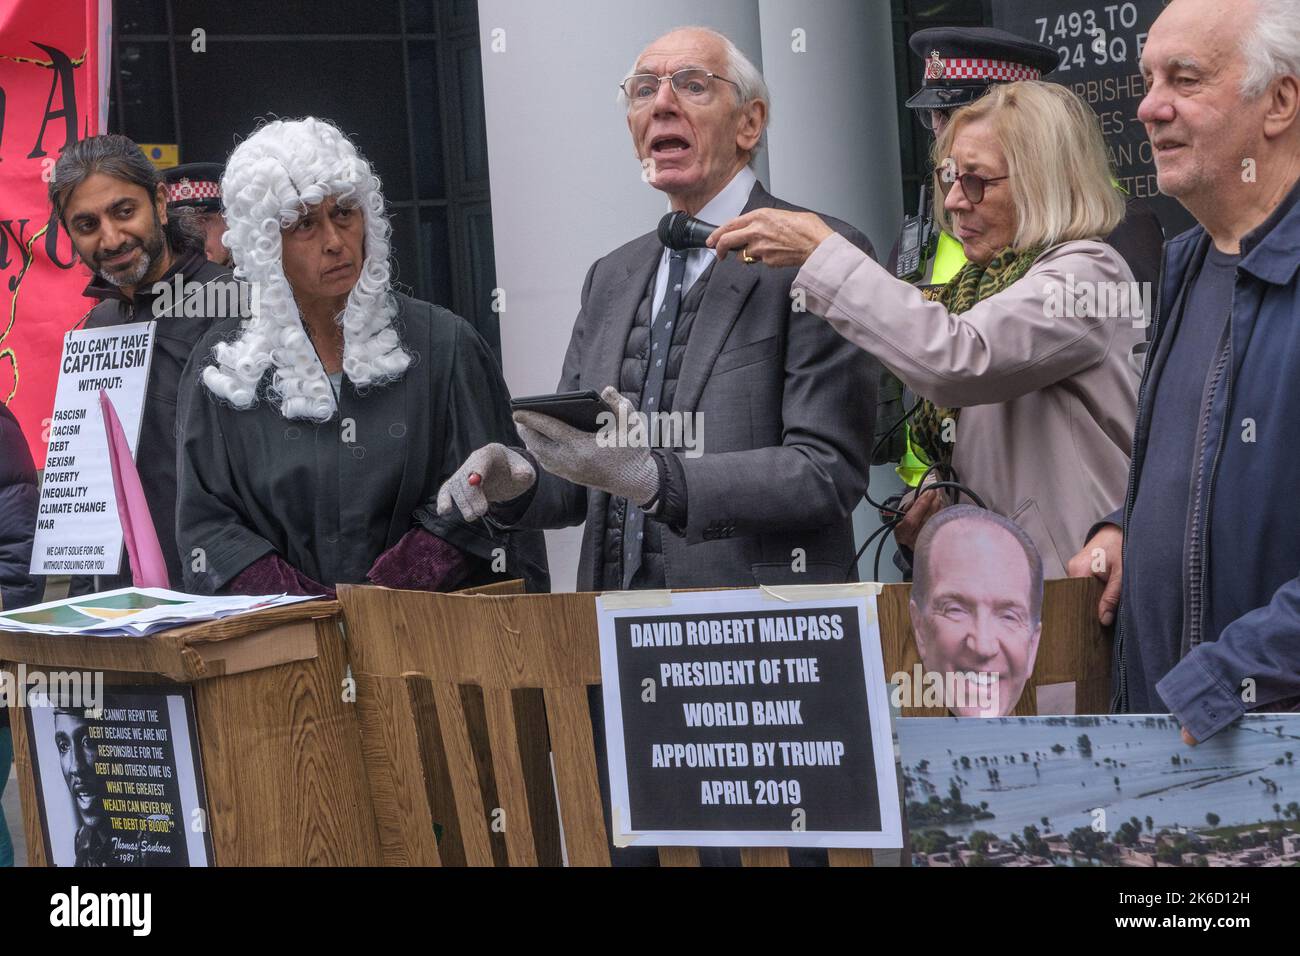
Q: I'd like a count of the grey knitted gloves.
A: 2